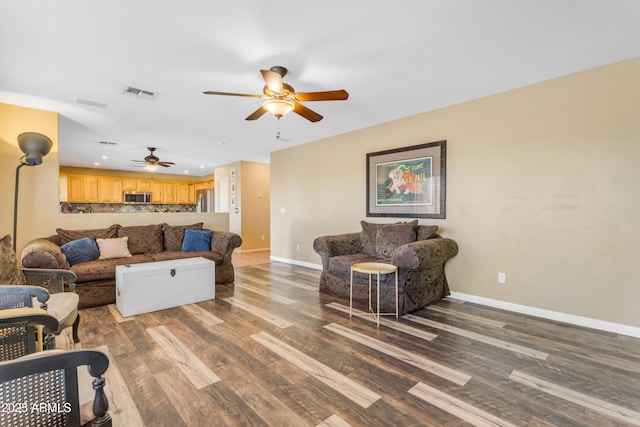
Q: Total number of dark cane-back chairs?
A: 2